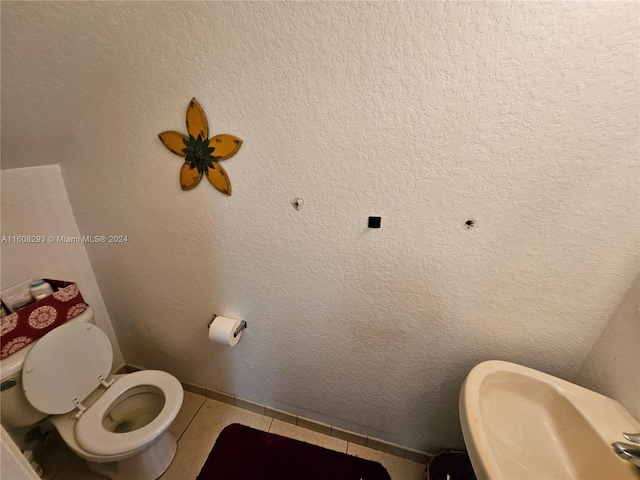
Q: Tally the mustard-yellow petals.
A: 5